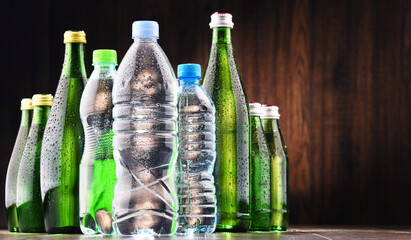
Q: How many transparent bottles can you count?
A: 3